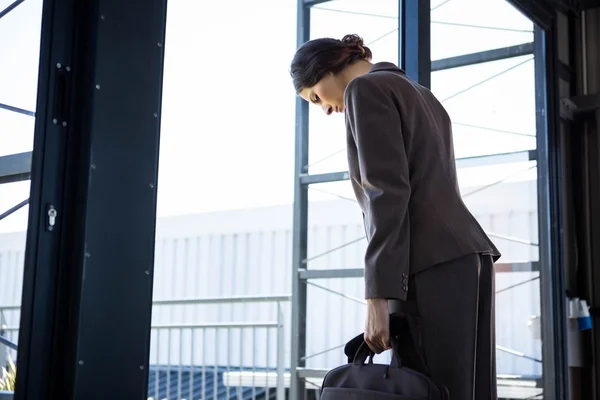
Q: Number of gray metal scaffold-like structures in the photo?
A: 2